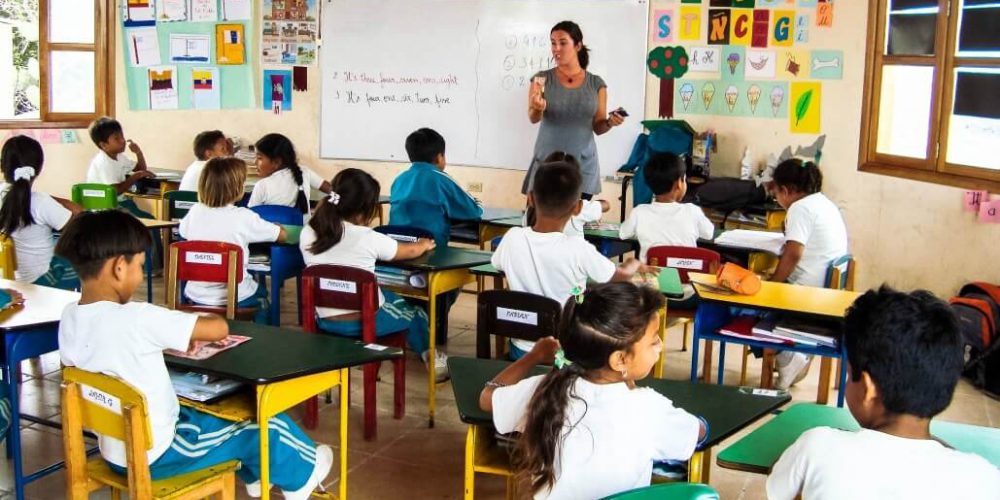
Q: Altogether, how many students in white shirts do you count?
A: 13